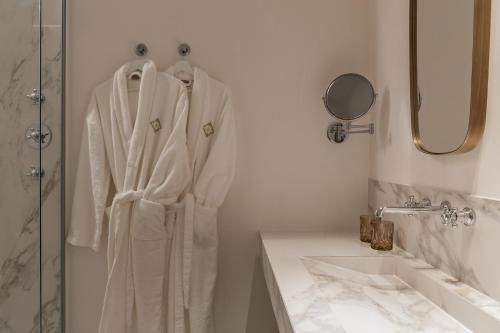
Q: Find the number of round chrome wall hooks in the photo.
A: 2